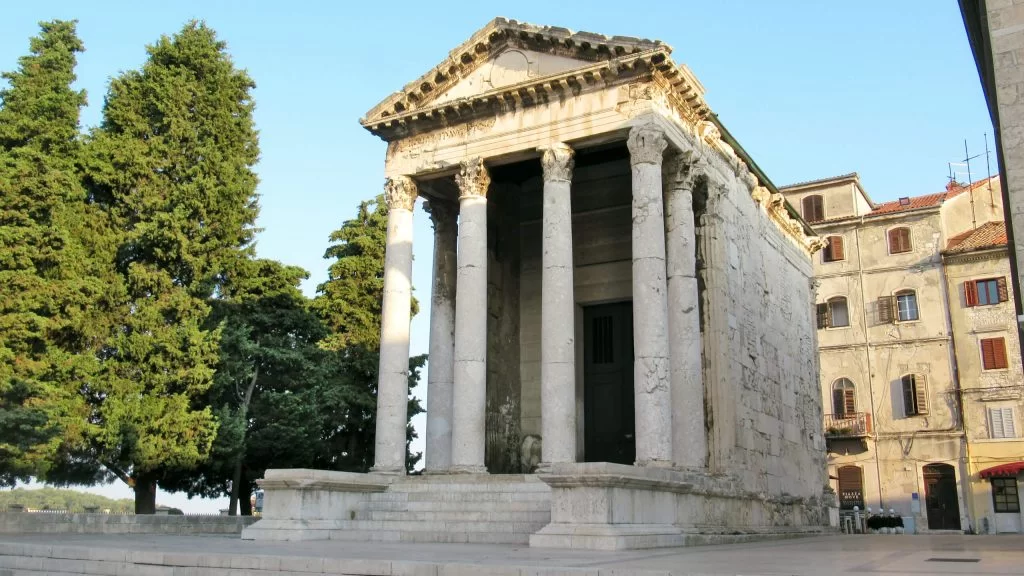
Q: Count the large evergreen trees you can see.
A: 4